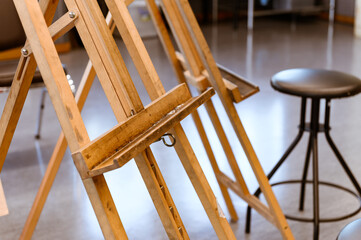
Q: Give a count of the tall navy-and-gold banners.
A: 0